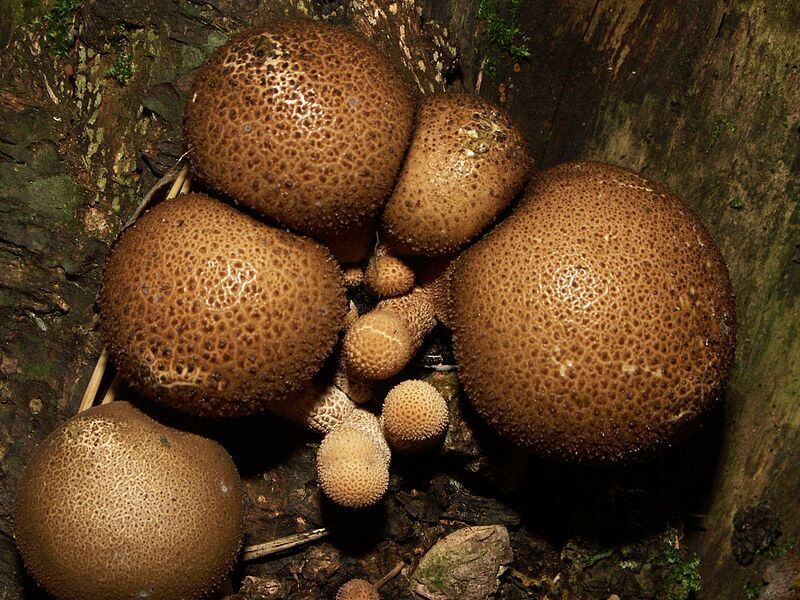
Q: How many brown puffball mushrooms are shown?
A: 10